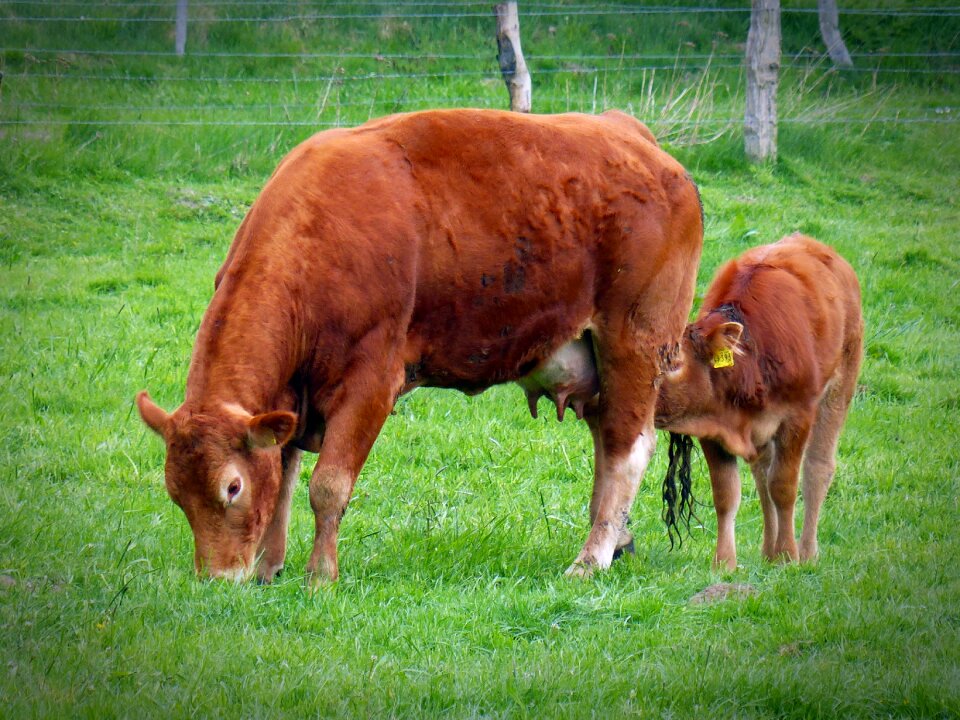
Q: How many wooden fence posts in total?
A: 4